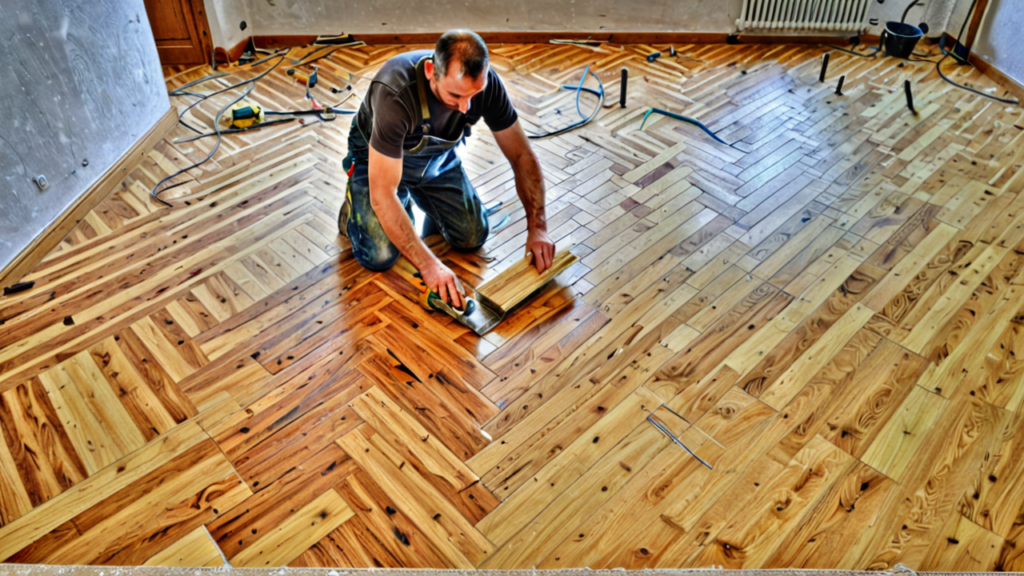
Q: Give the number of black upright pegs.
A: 4